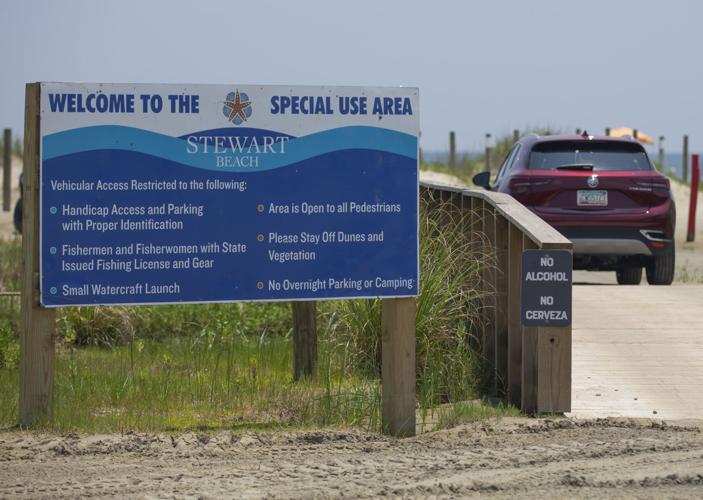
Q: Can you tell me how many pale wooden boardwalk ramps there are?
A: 1